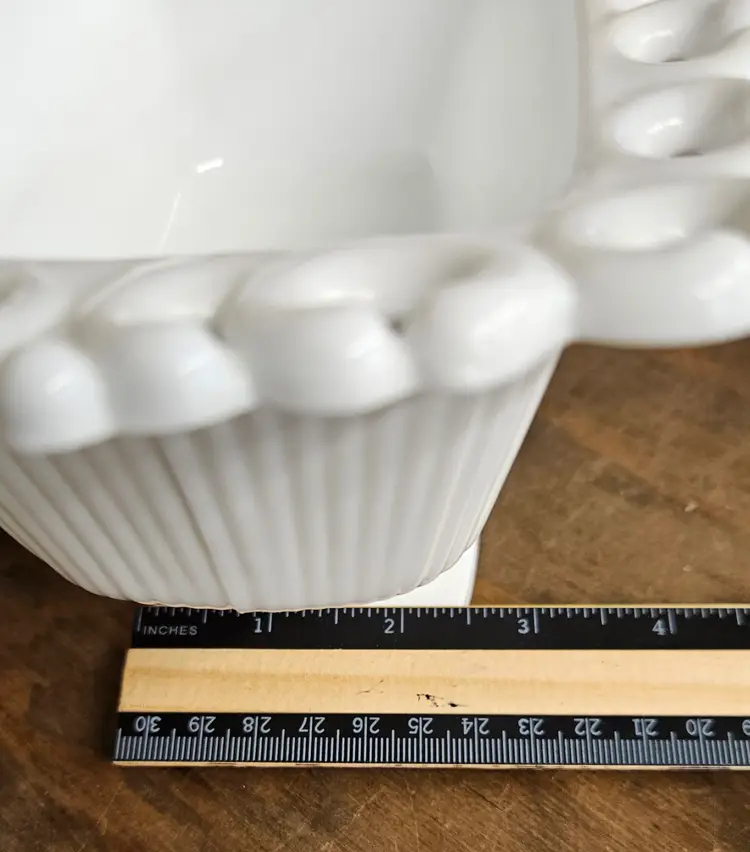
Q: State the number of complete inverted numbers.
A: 11